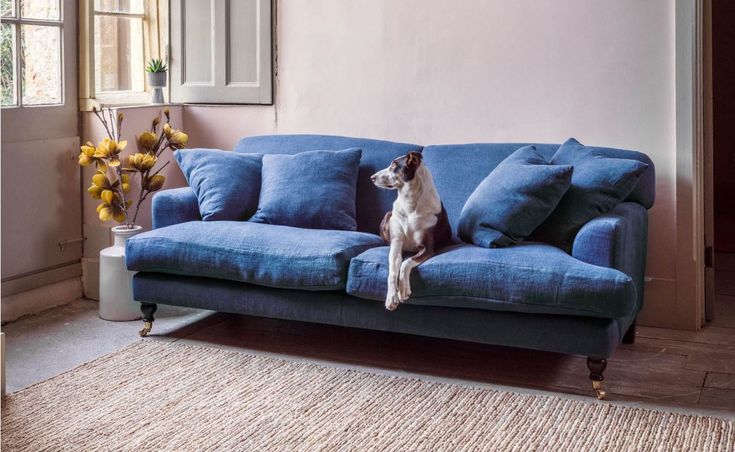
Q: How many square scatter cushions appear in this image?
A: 4